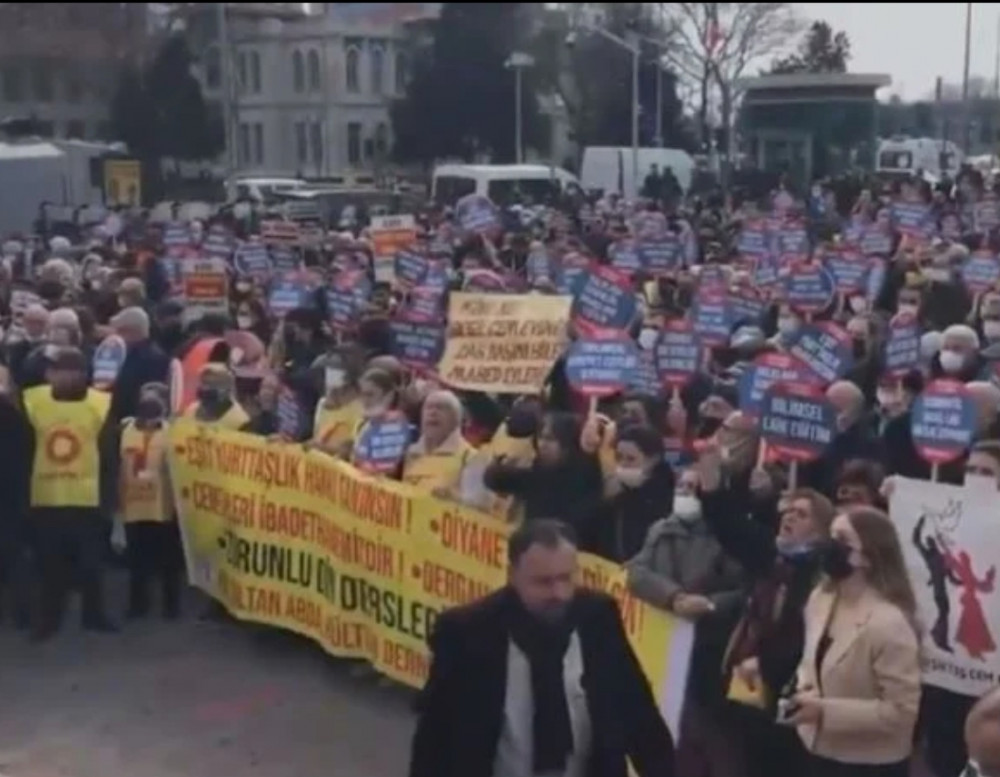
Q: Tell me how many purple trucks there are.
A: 0